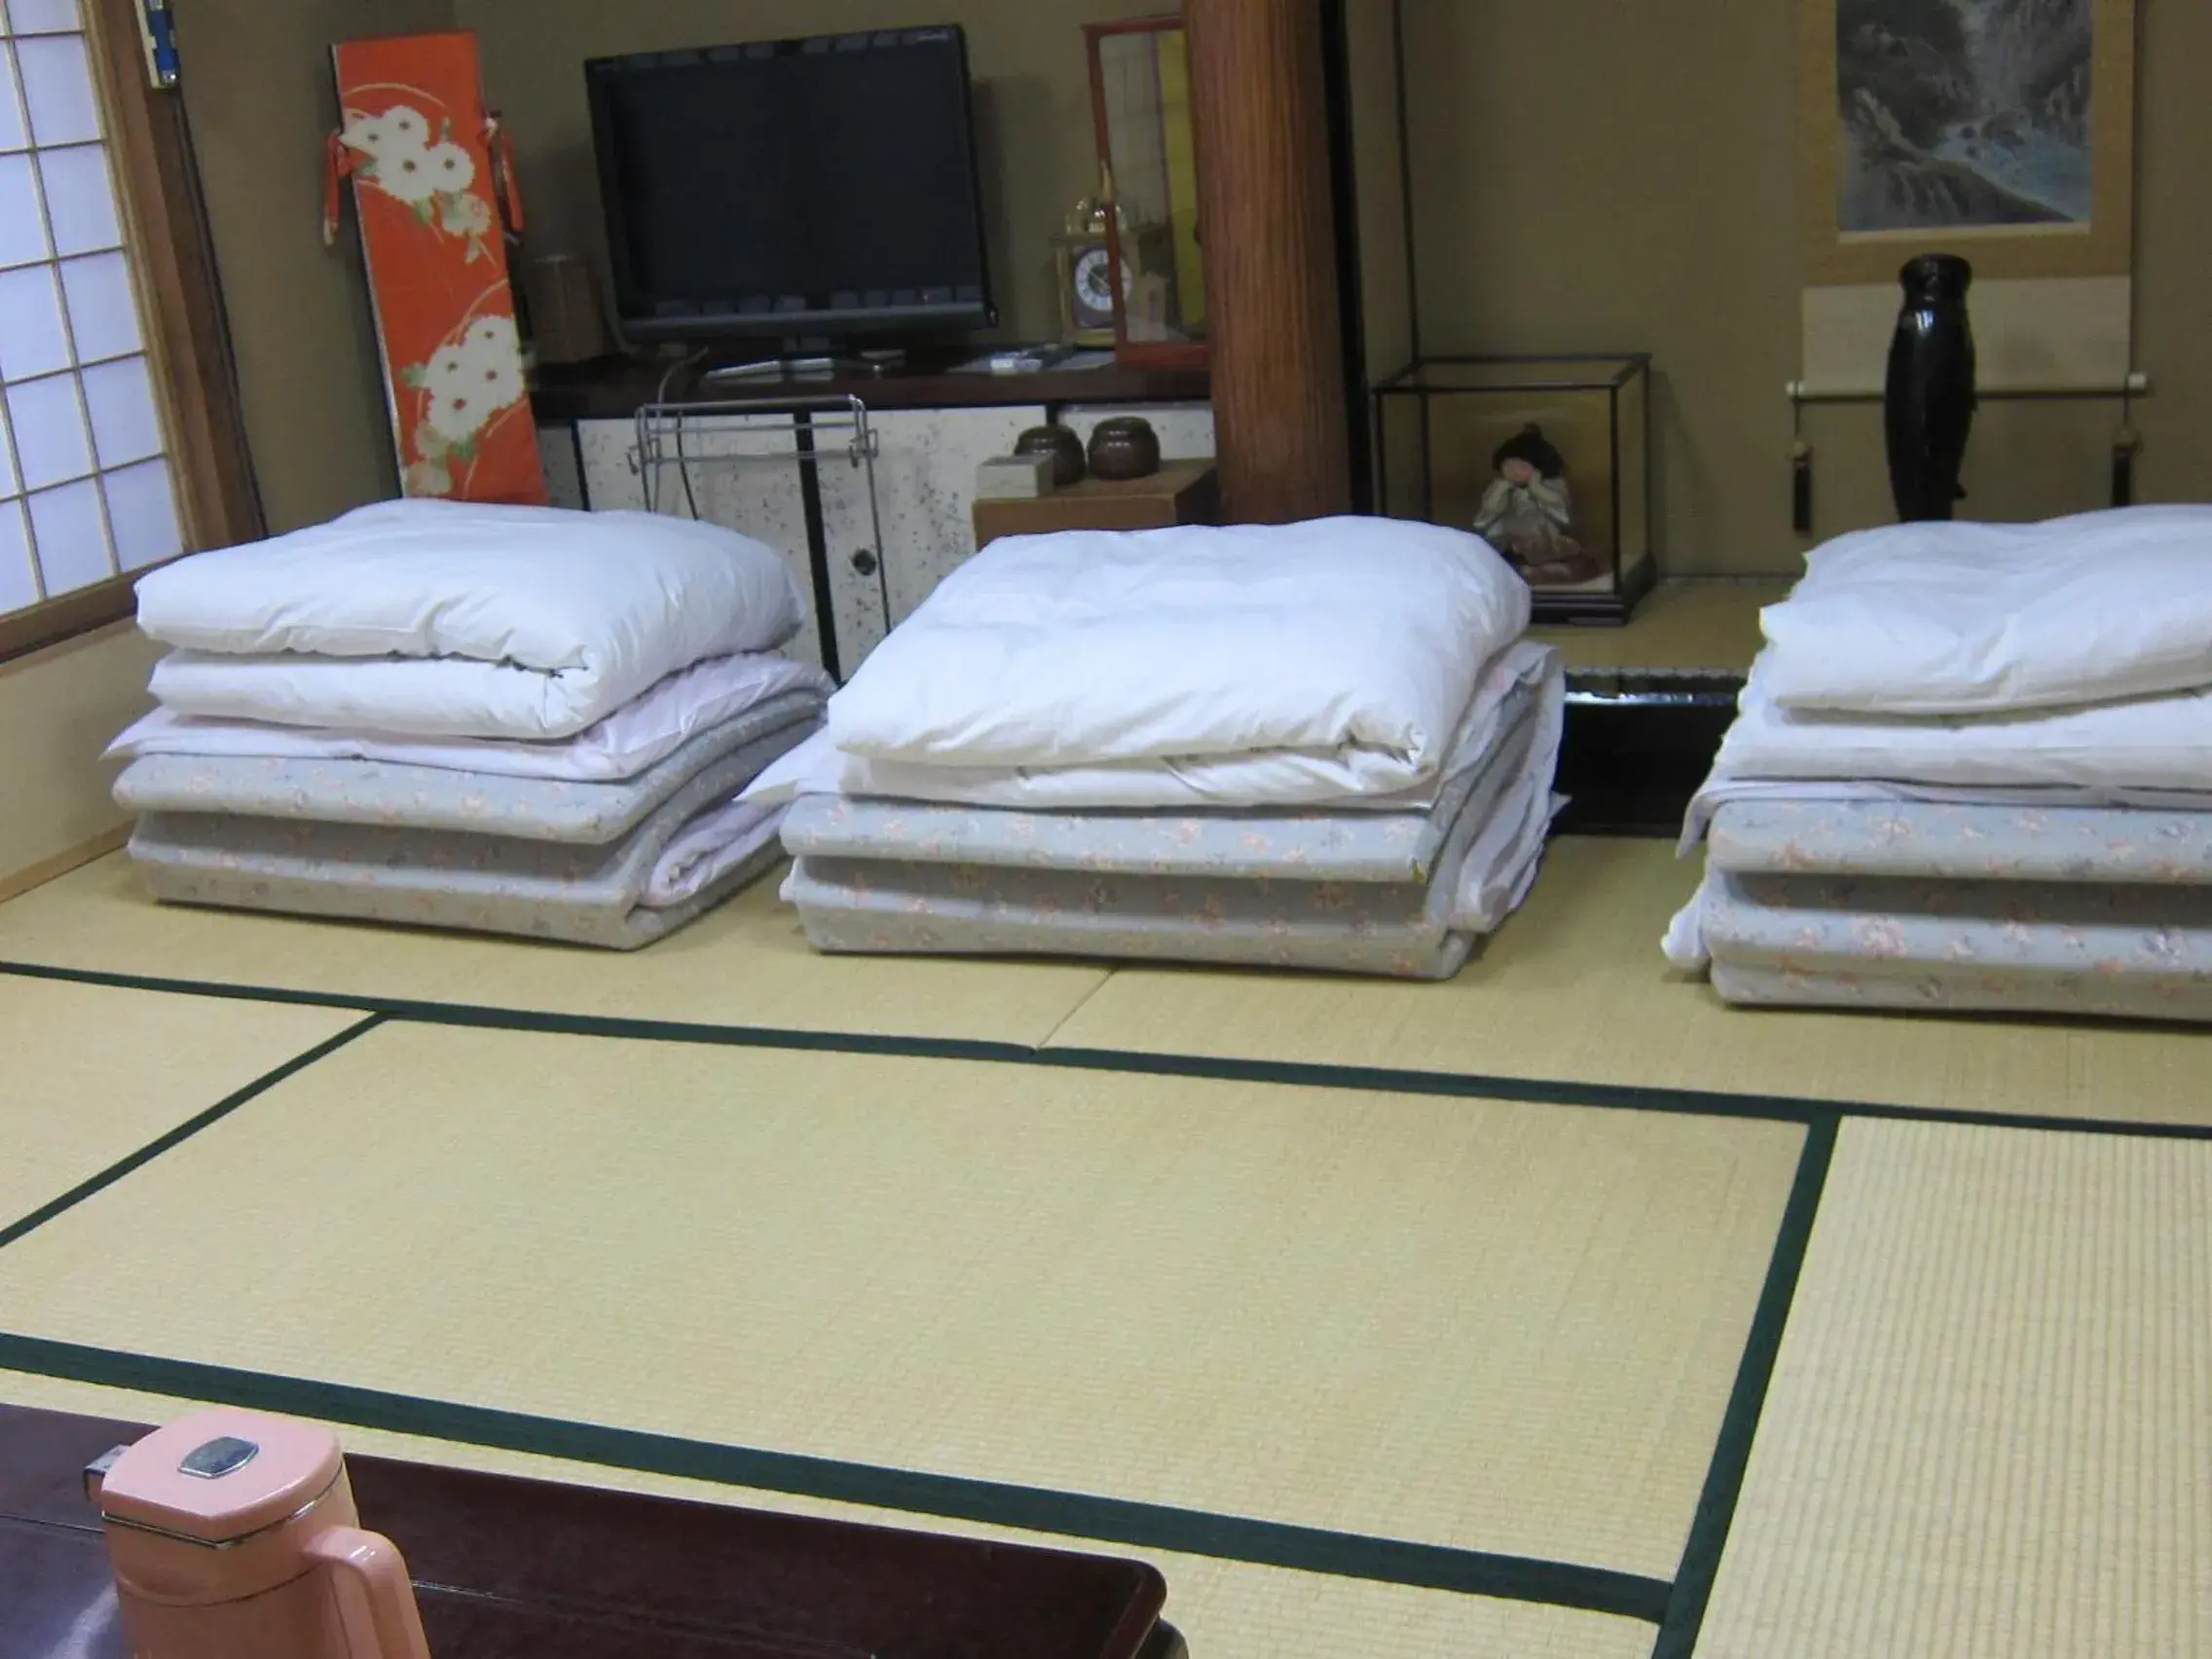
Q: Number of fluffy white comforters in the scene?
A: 3